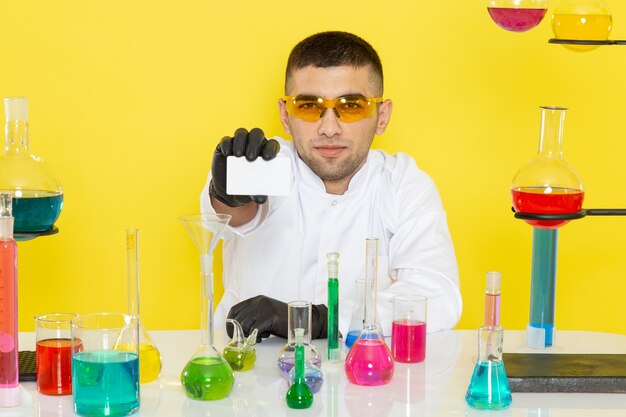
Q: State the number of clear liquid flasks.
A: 0